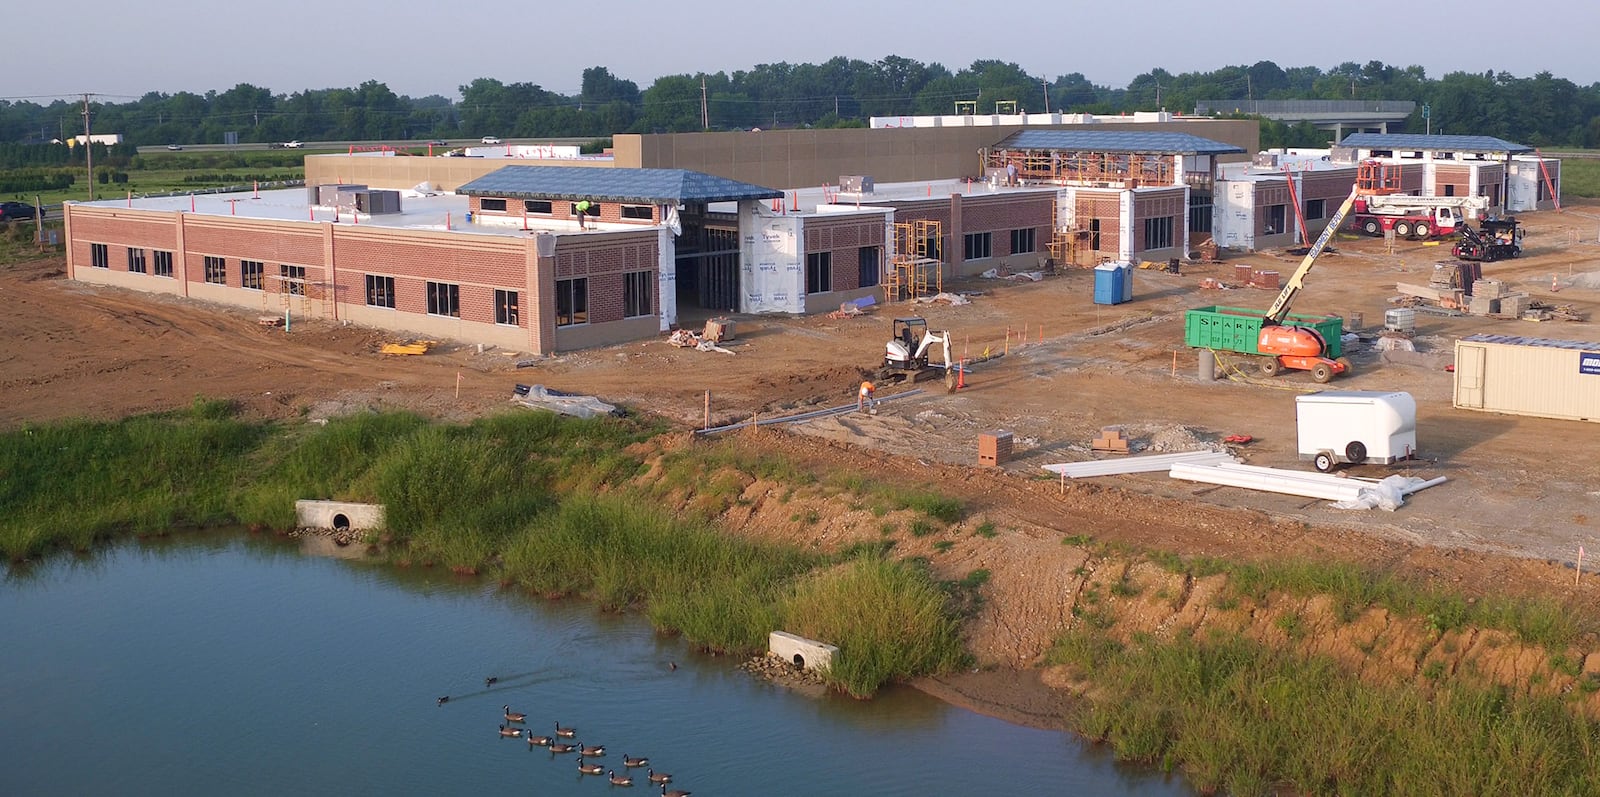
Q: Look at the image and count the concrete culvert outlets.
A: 2